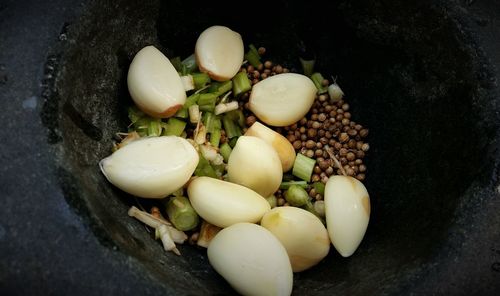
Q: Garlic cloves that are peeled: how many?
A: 10